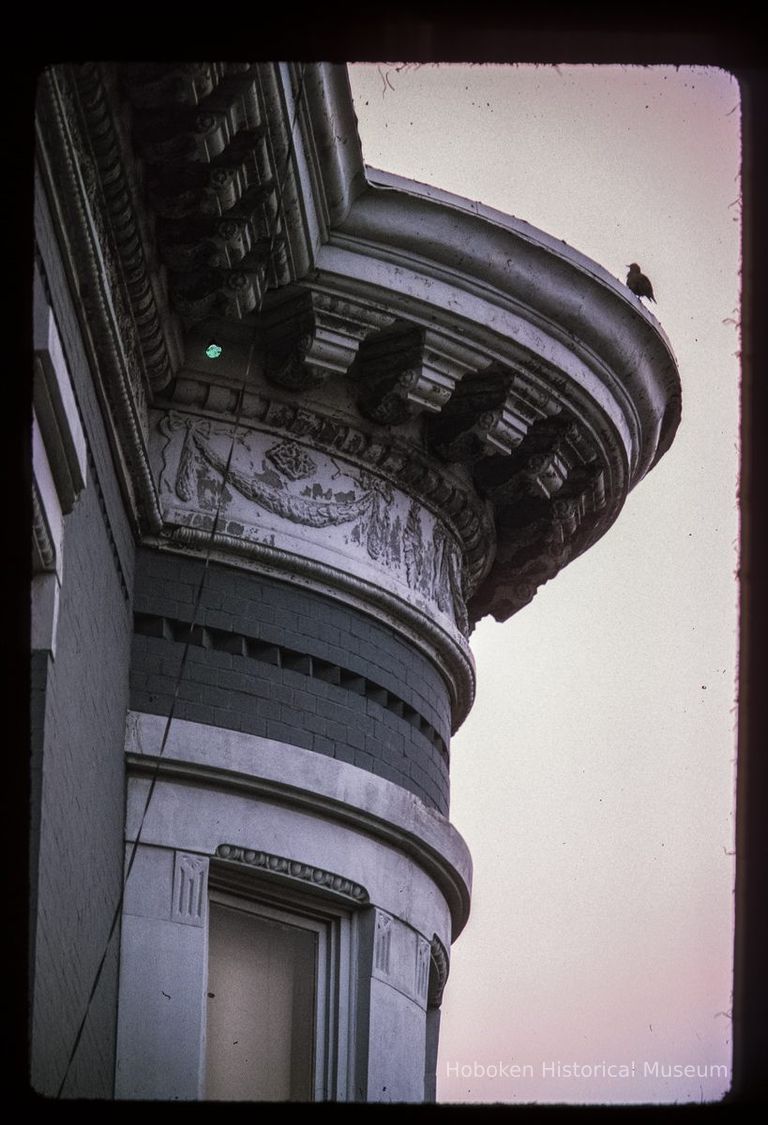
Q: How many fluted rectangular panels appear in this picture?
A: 3